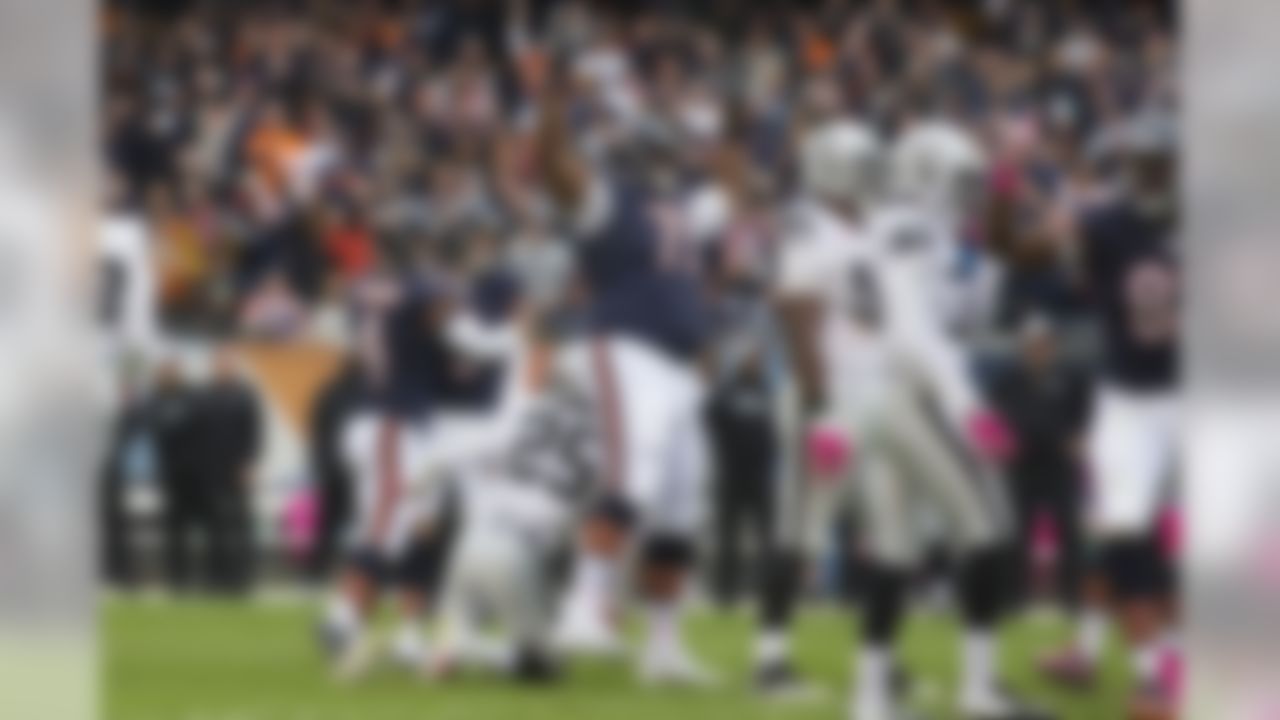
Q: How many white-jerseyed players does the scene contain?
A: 4